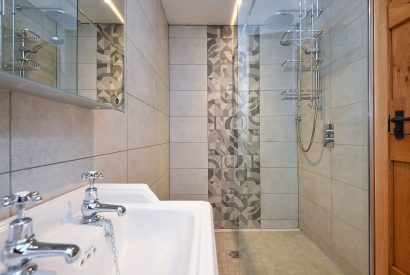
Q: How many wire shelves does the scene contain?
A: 3